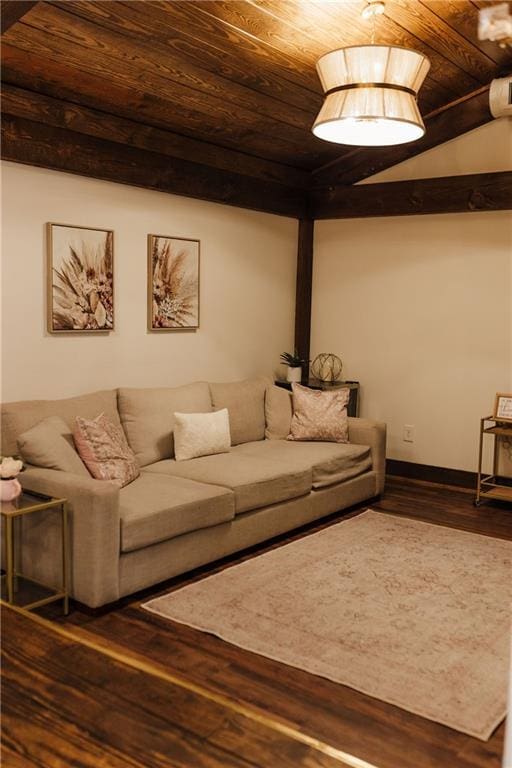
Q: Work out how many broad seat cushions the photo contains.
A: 3